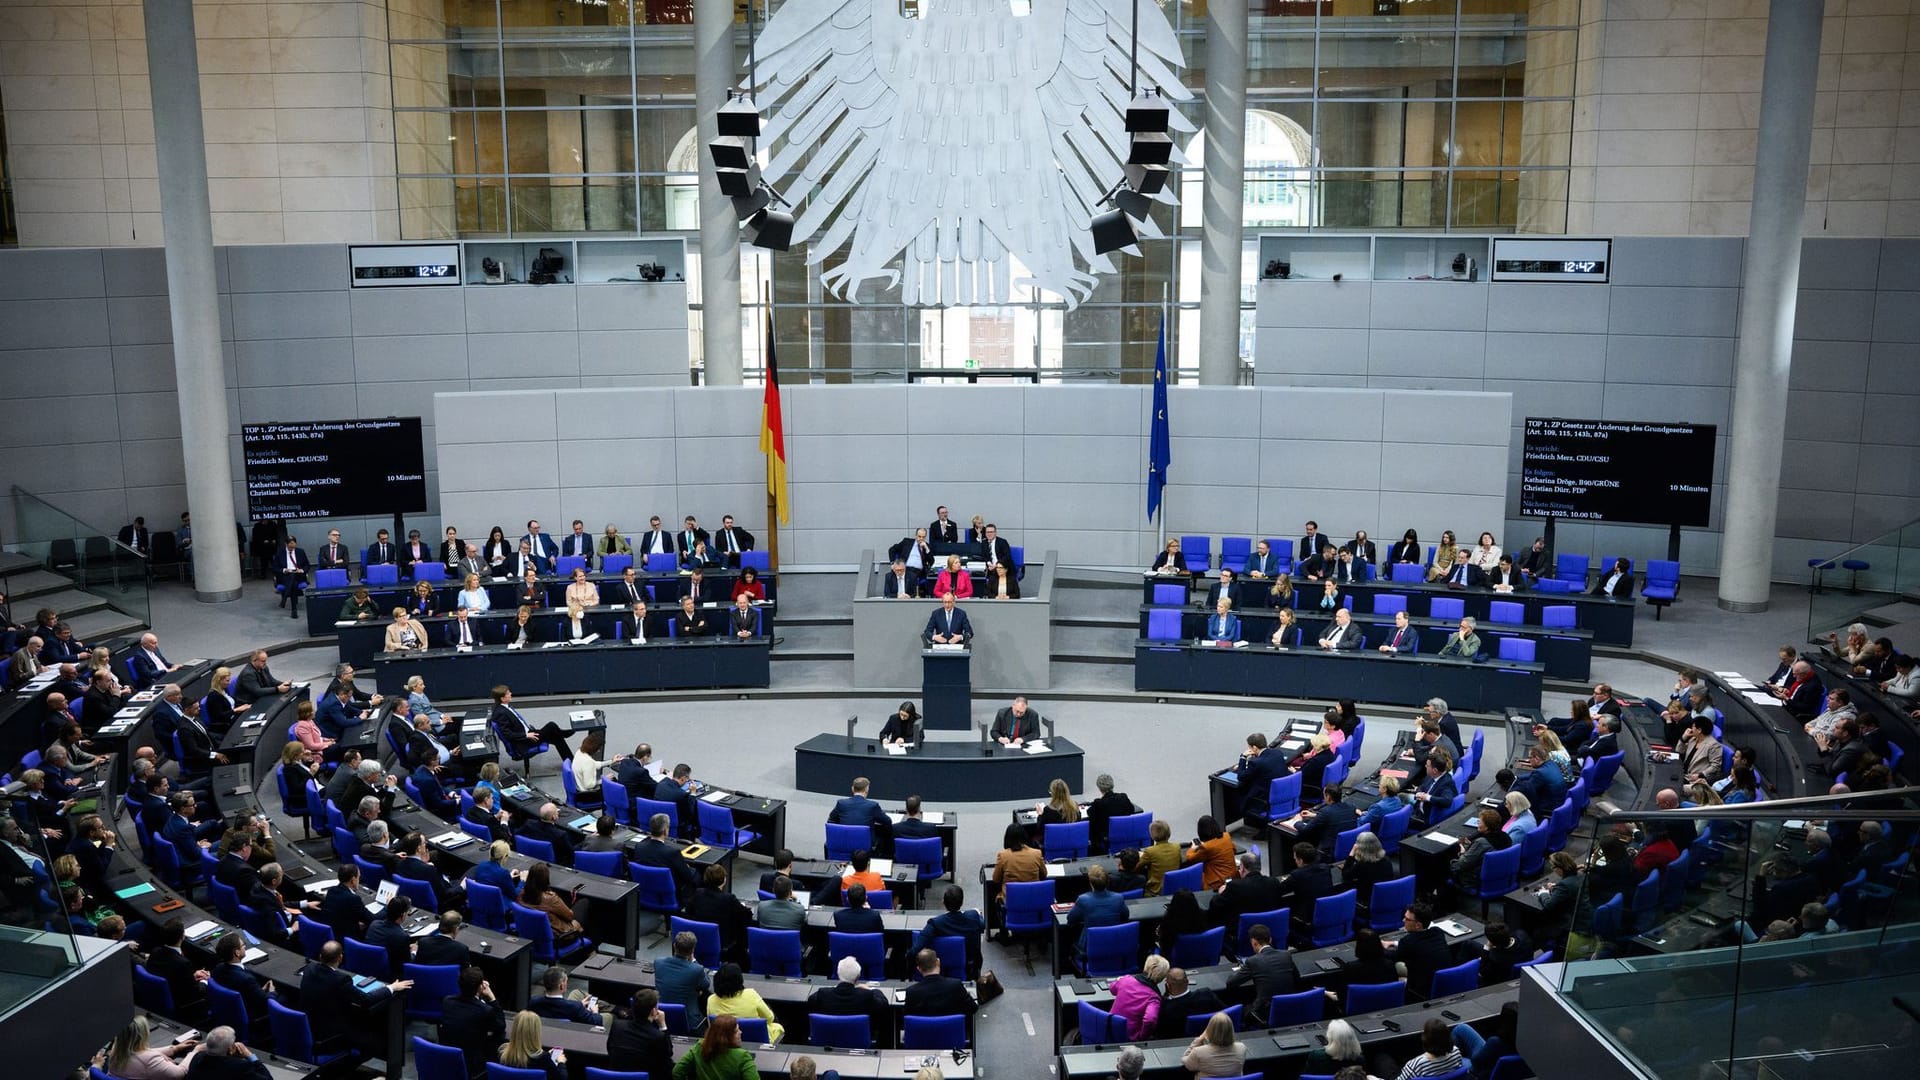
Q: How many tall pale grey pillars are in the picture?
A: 4